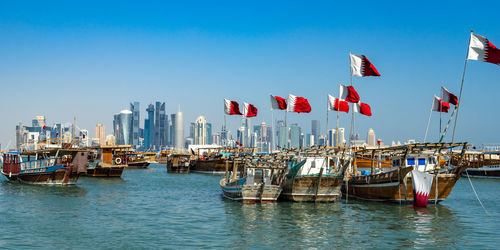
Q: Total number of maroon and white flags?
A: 12